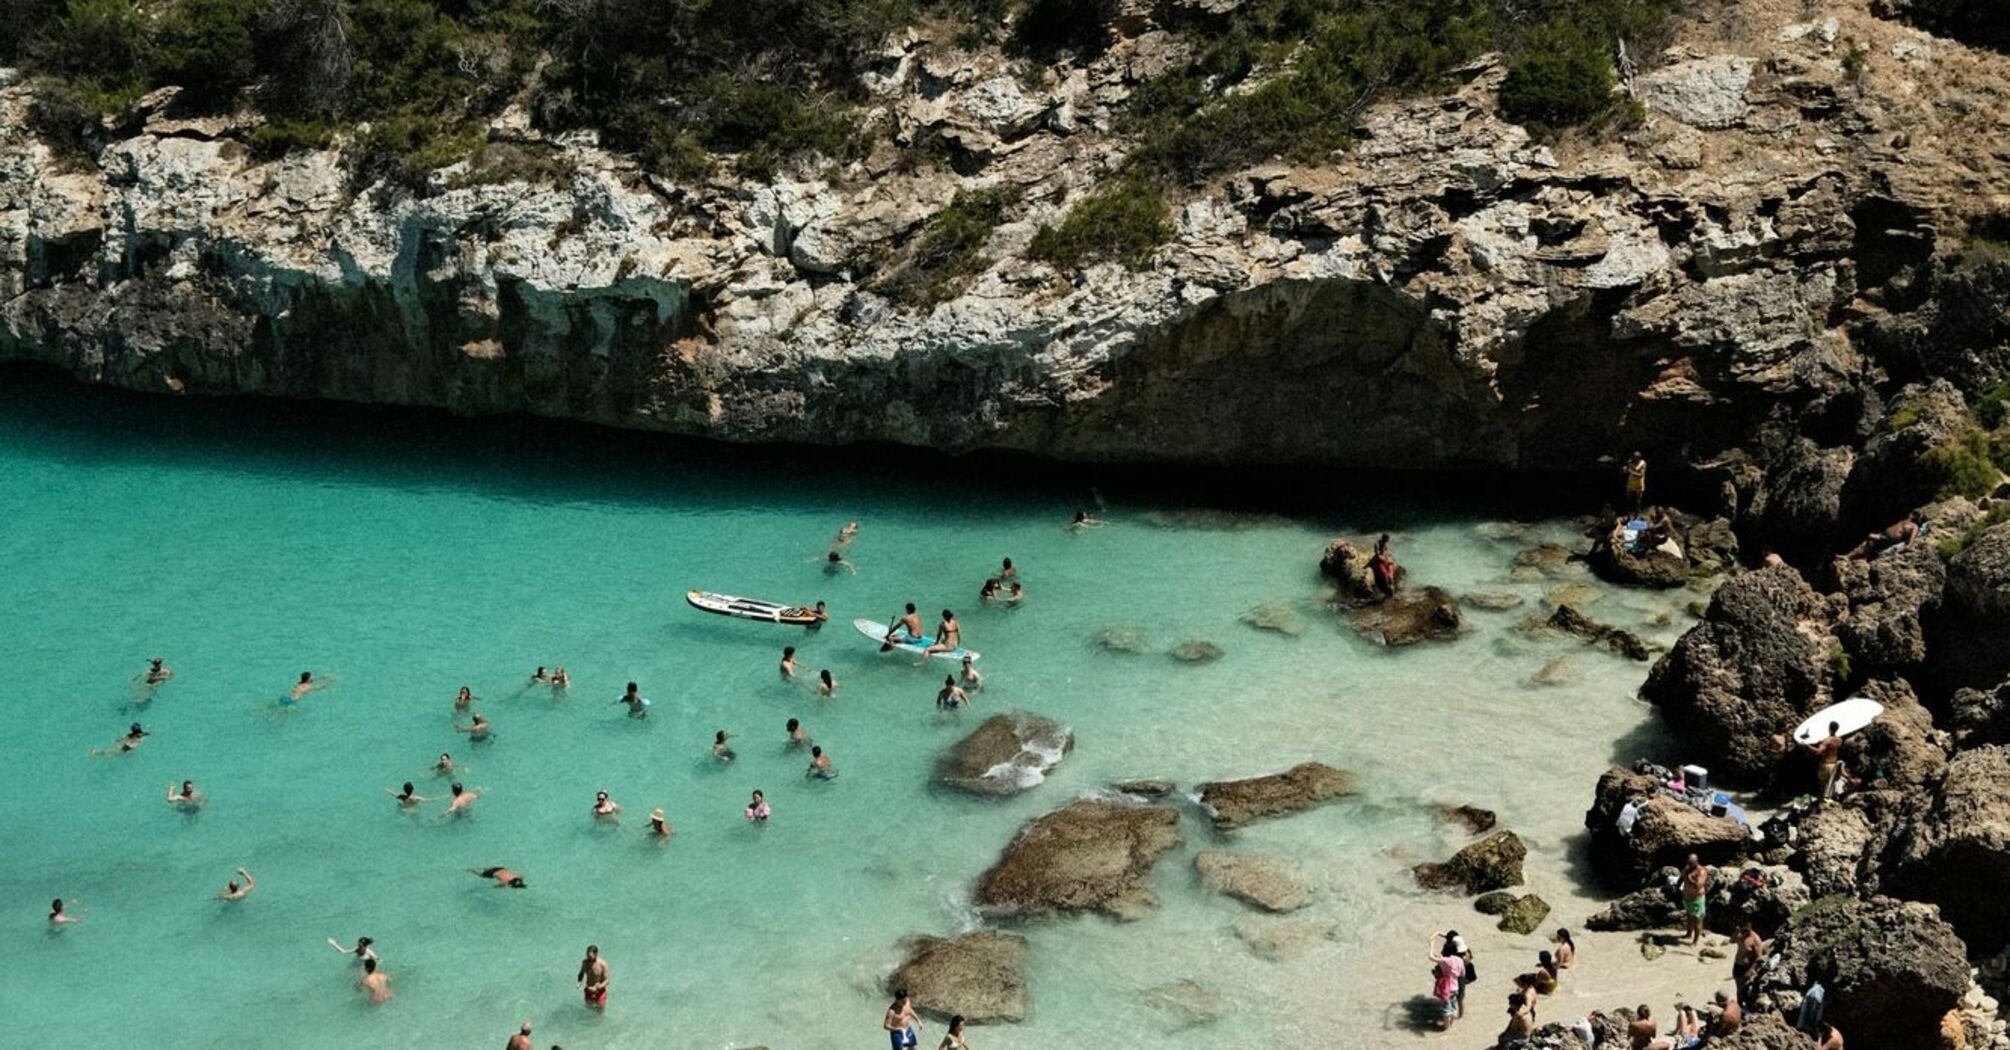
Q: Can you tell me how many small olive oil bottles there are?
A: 0